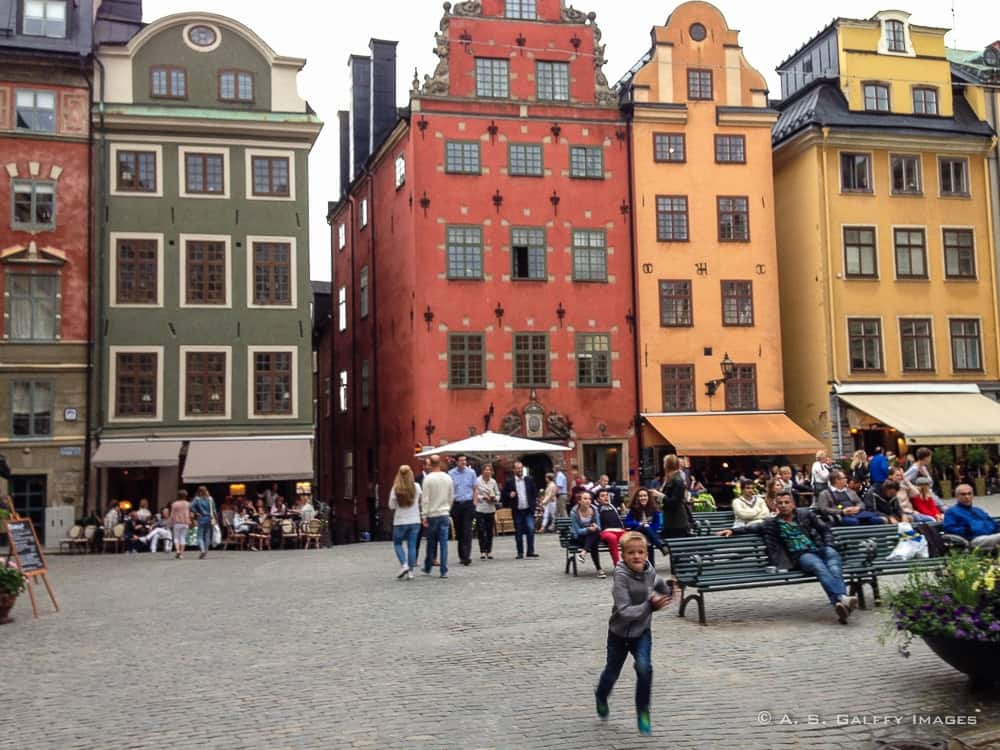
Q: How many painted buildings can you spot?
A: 5